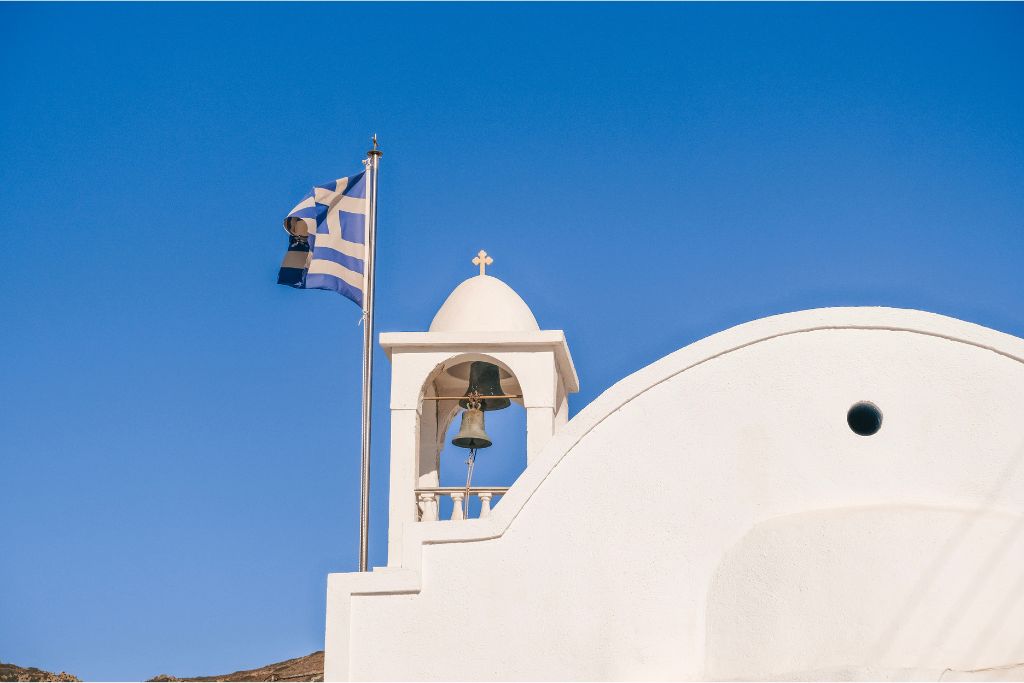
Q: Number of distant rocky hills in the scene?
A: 2